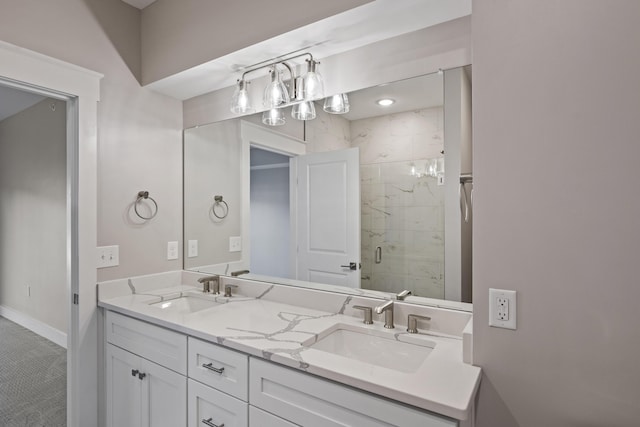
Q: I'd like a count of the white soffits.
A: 1